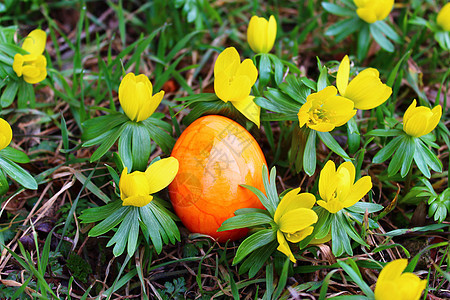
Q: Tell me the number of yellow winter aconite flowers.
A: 14